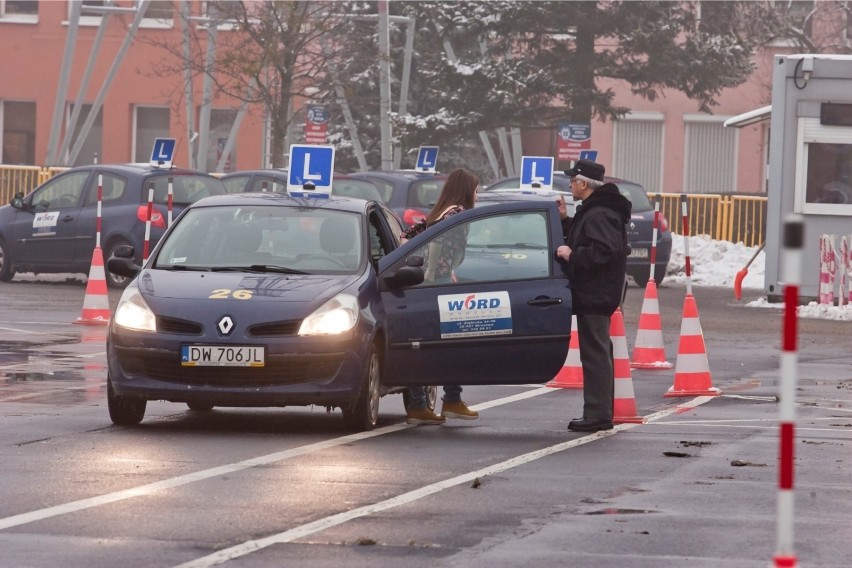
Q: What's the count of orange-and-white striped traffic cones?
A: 5